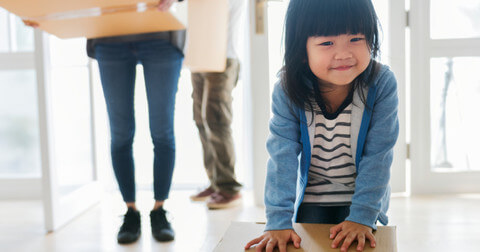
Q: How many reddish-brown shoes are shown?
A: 2